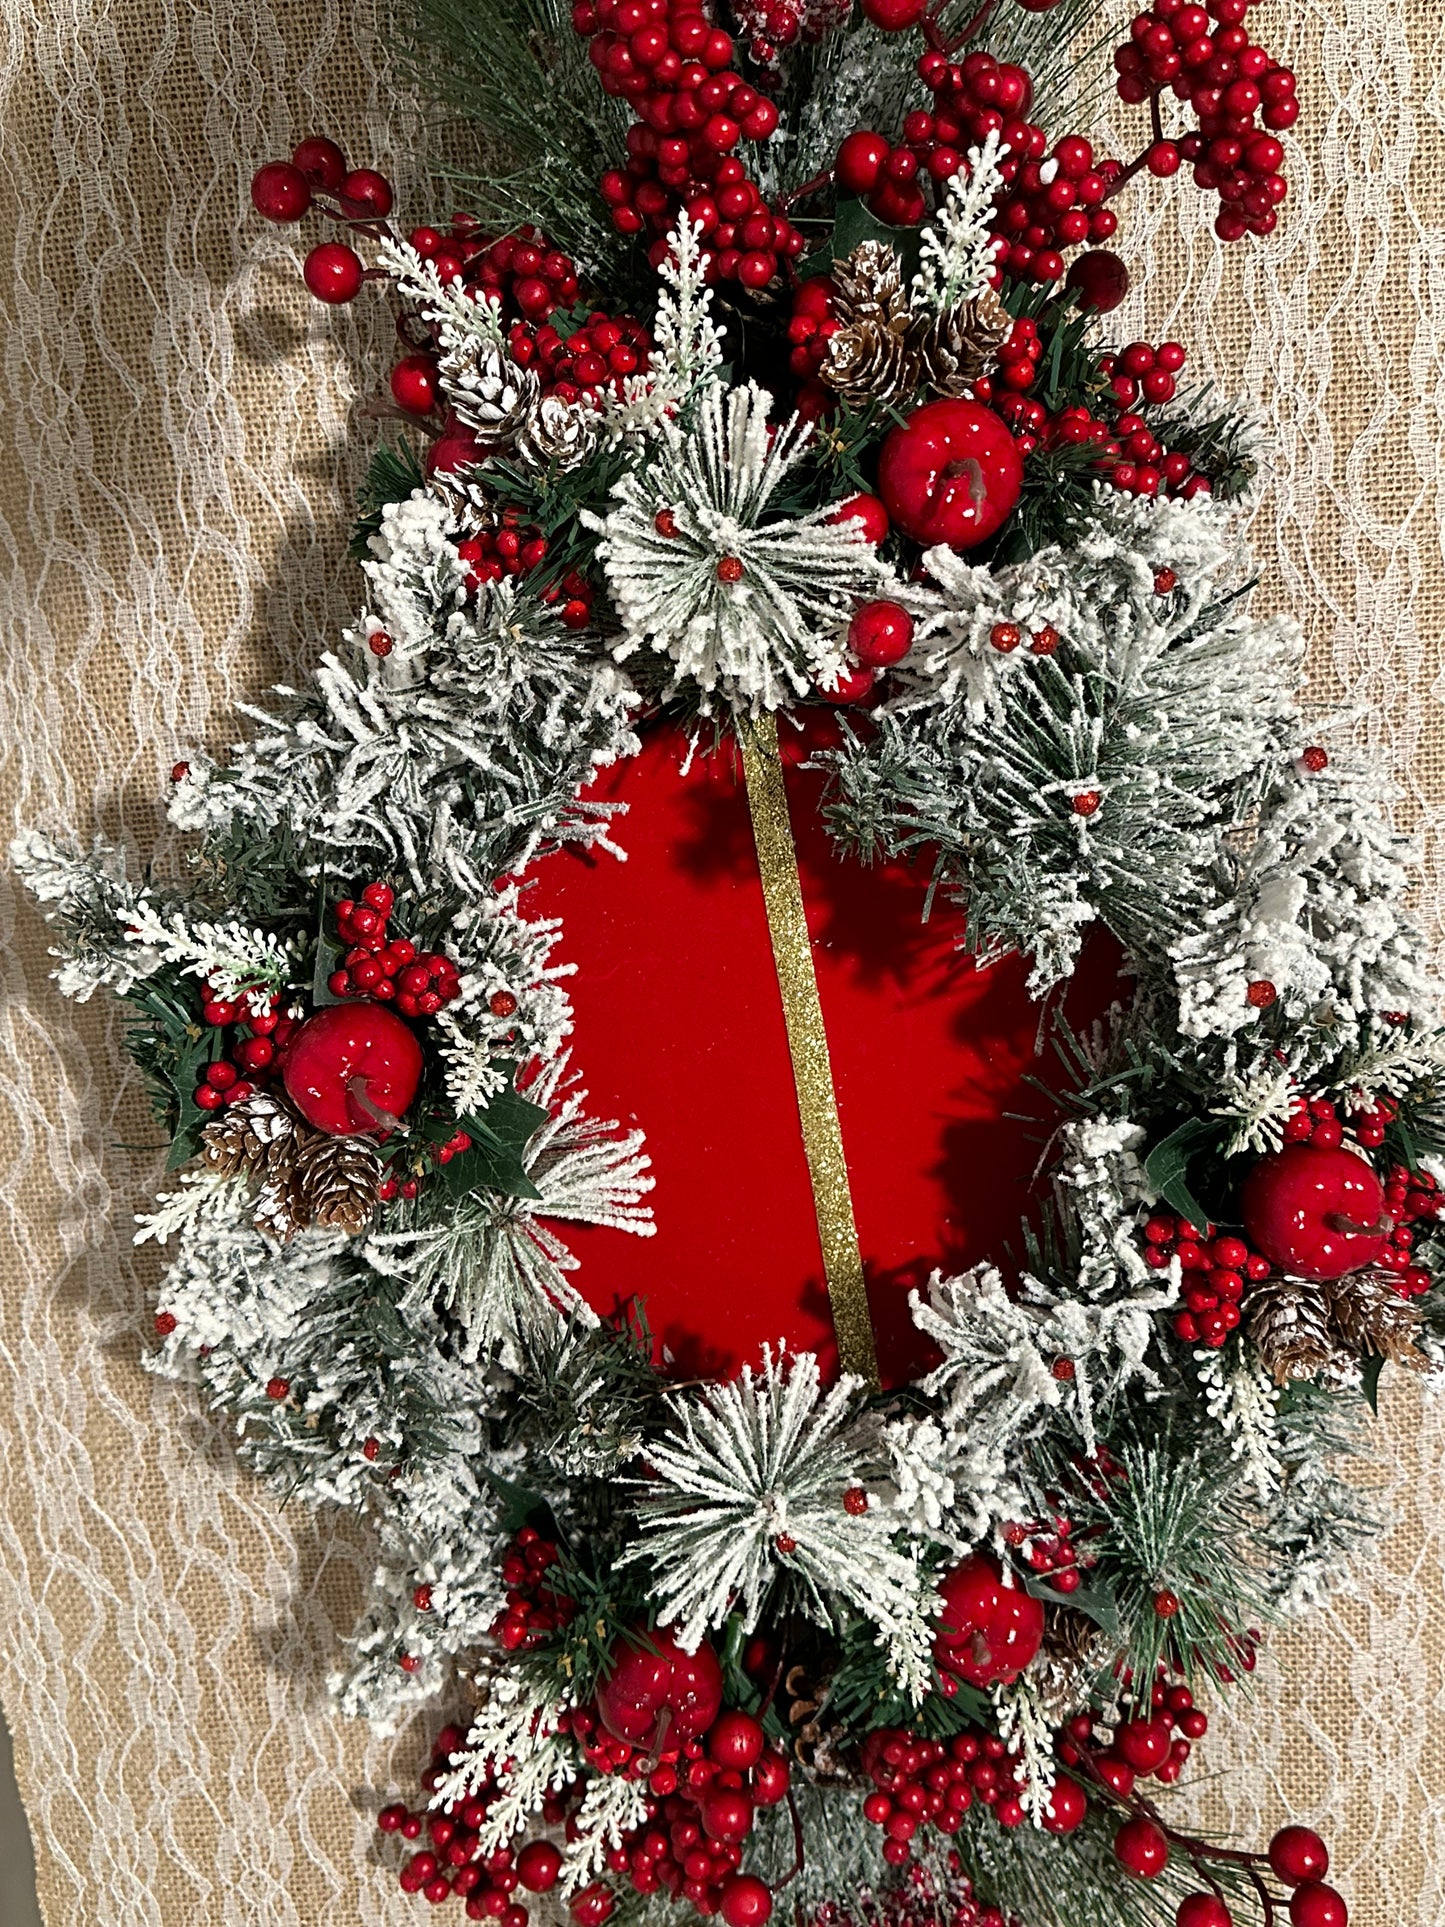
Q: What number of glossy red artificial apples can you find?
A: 5